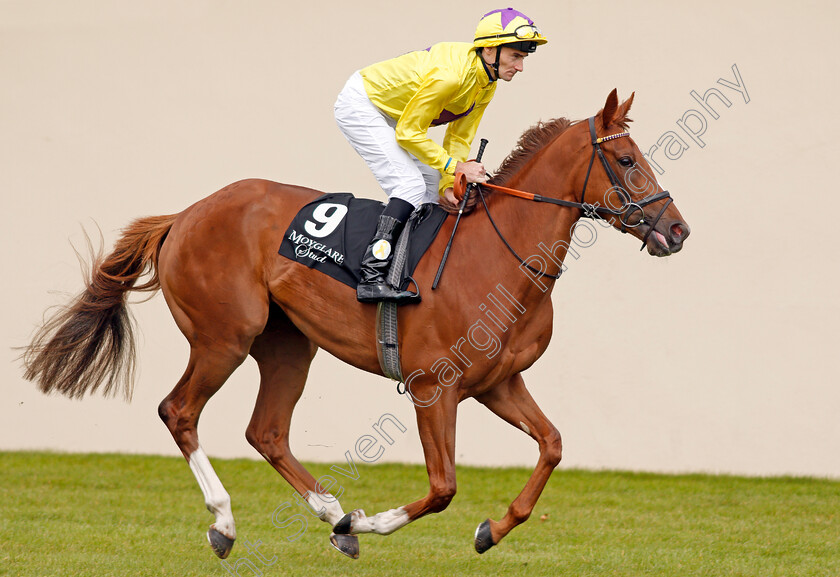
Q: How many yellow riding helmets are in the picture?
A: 1